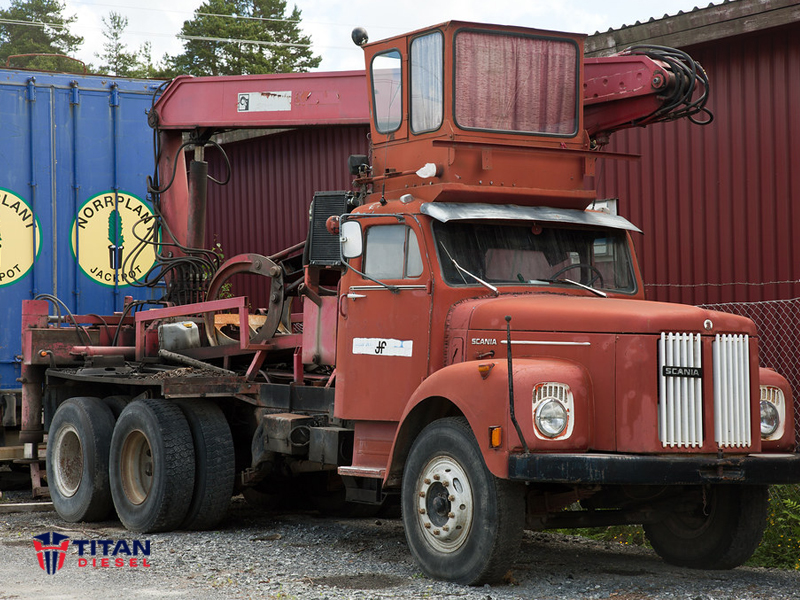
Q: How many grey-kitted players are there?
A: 0